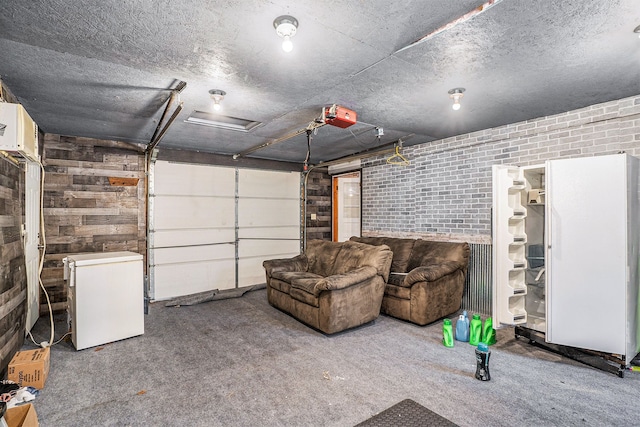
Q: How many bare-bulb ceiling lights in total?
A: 3